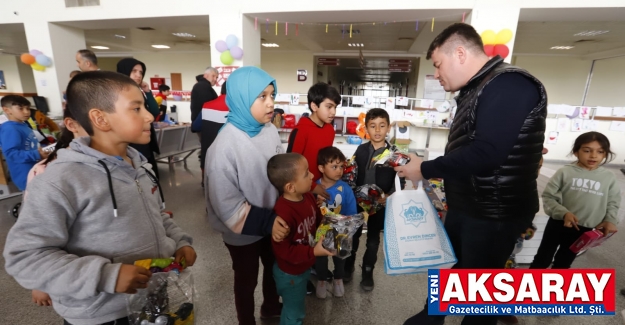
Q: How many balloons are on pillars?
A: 12